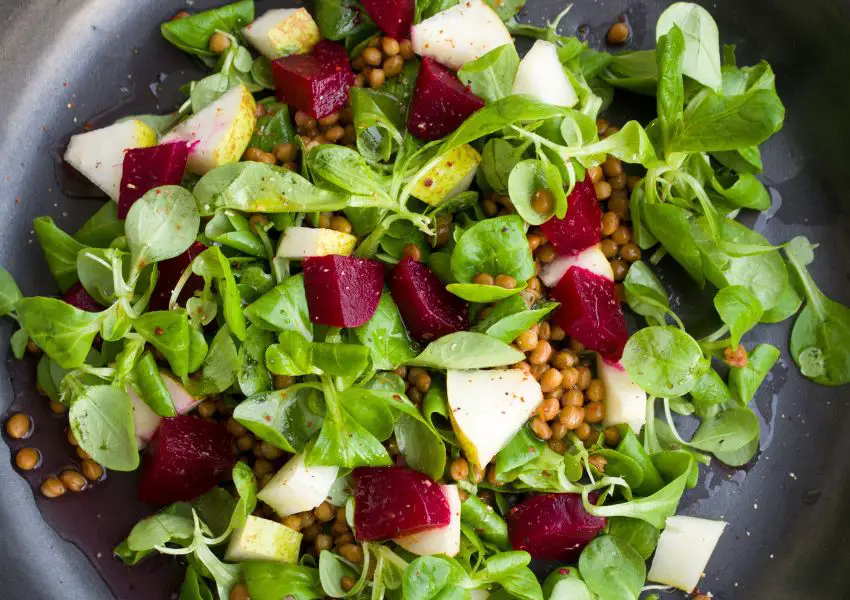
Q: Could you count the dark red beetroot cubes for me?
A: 13